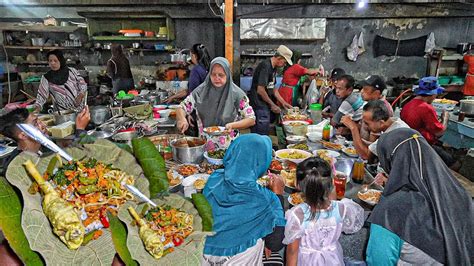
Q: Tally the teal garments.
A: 2